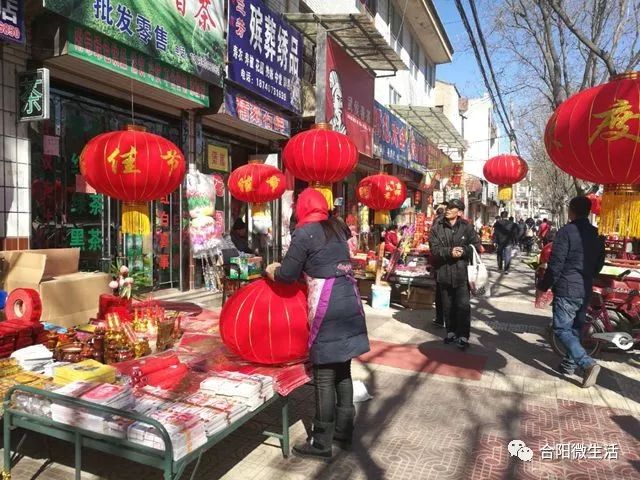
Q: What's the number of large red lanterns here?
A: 7